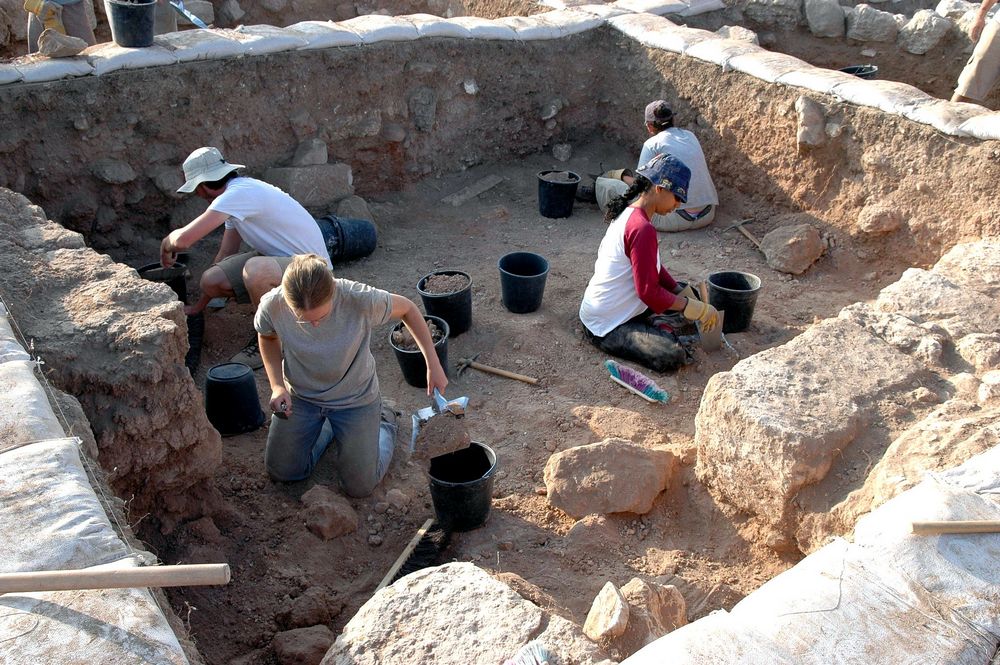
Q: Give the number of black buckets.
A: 11